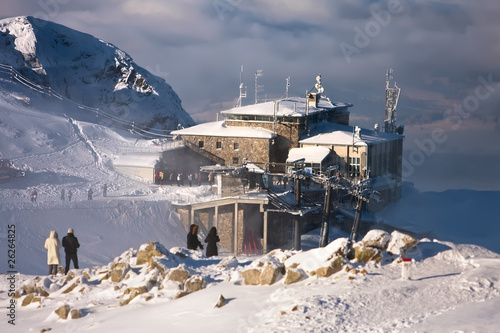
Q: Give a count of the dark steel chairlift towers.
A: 3